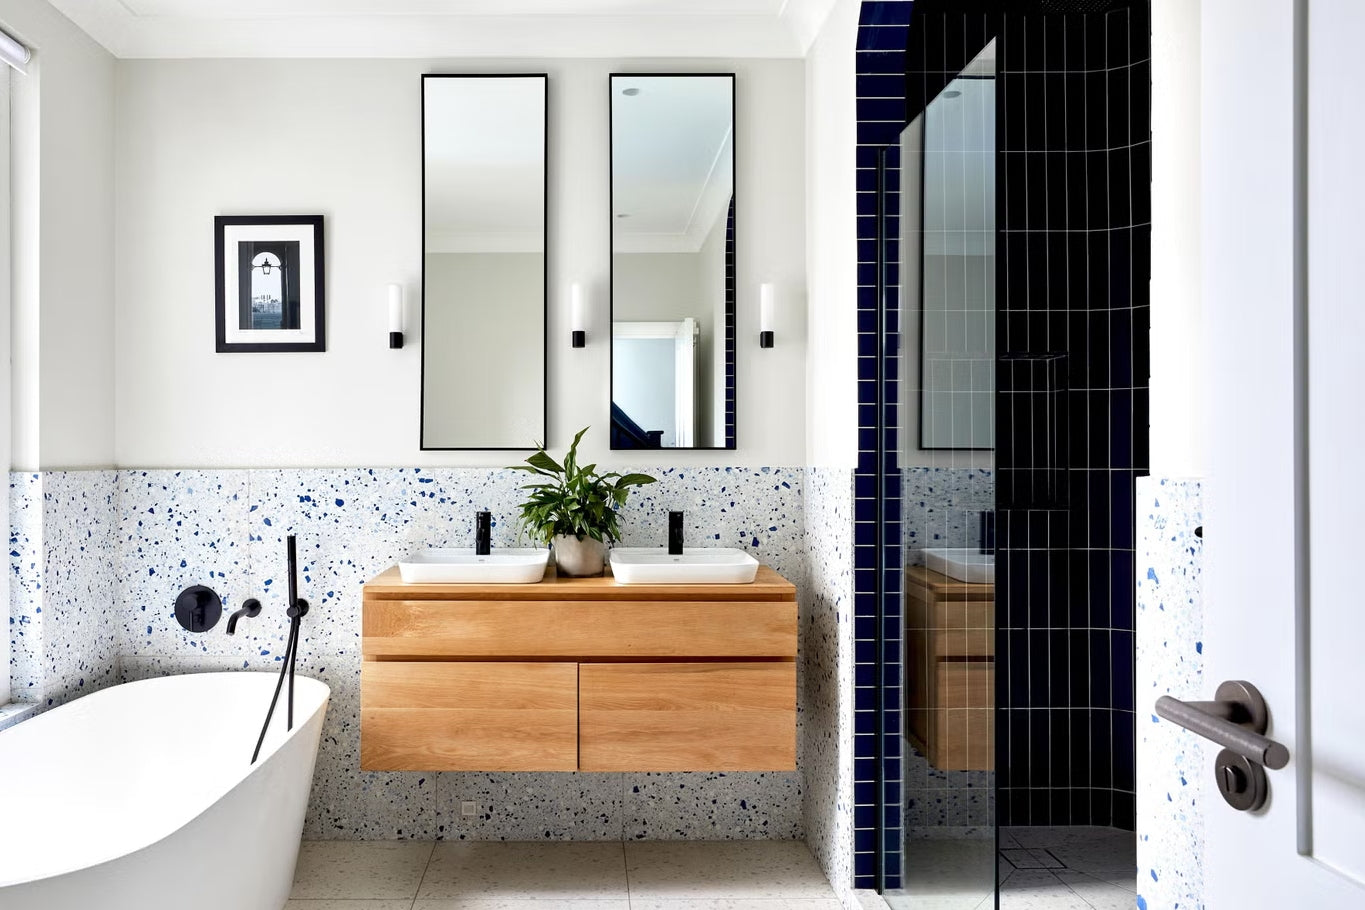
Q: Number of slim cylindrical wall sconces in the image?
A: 3